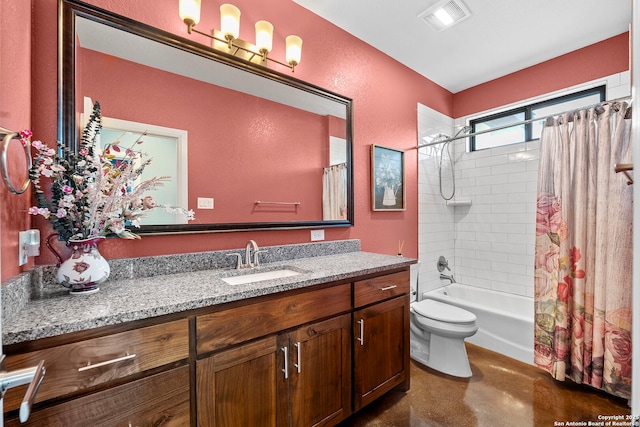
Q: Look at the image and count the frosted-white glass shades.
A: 4